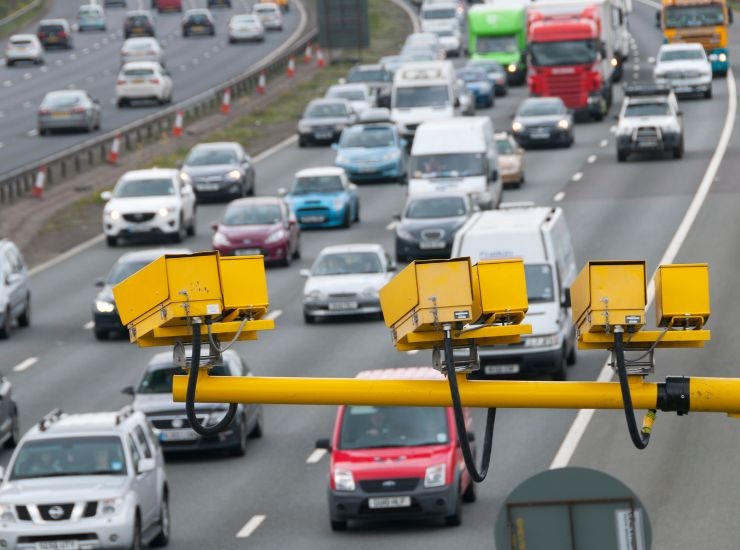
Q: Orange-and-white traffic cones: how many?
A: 8